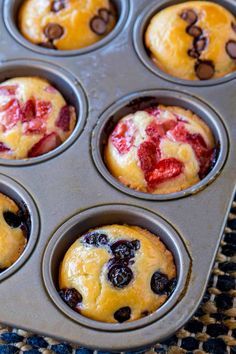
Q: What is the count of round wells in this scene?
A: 6